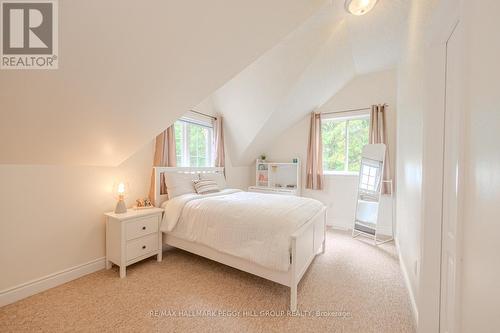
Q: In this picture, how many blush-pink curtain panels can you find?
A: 4